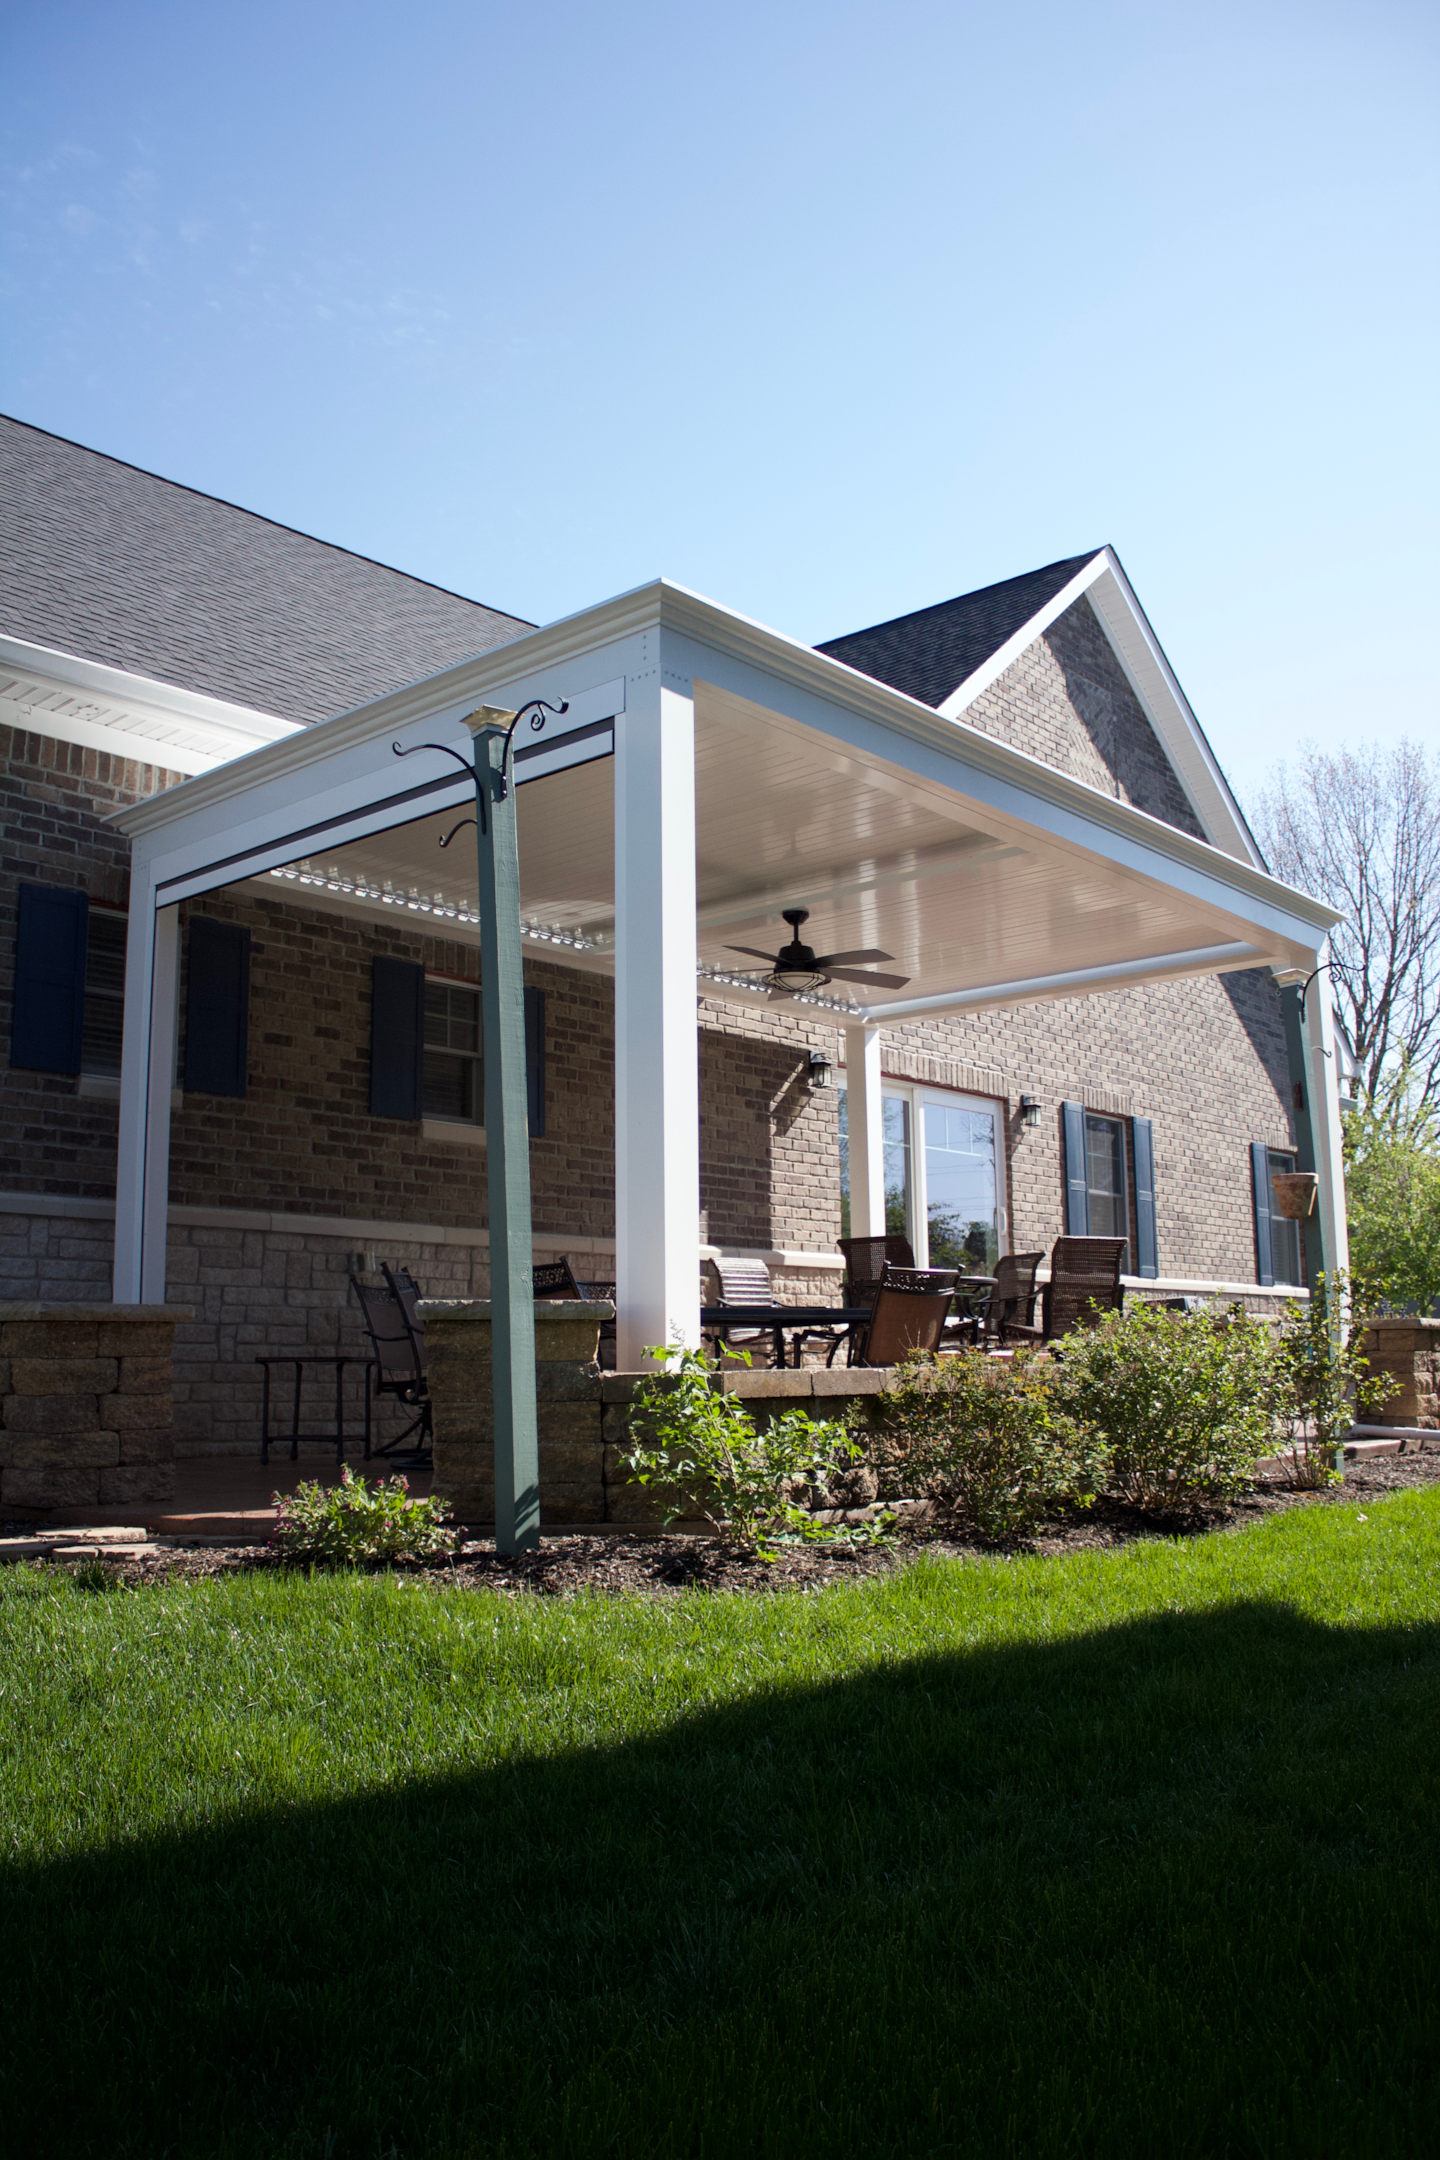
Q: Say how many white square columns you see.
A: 4